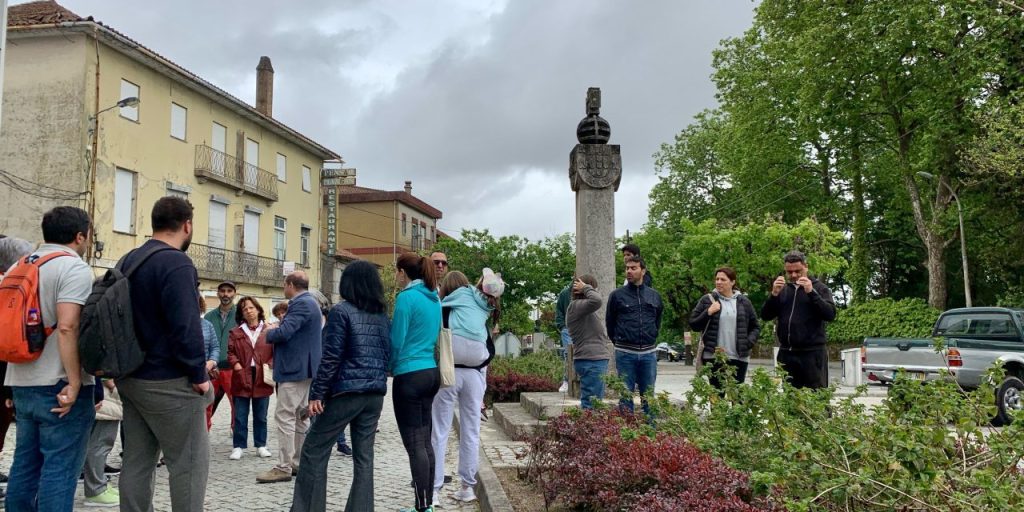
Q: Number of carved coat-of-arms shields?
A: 1